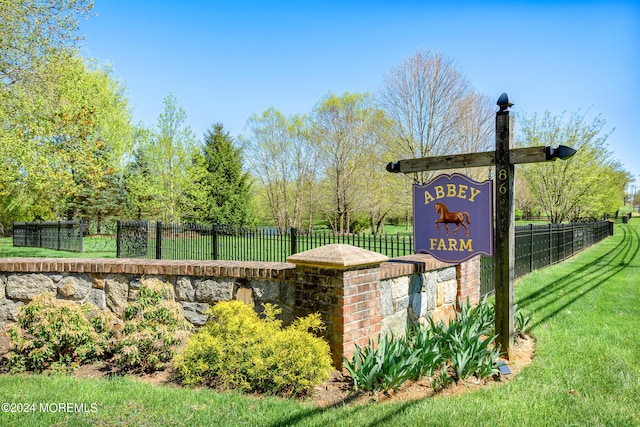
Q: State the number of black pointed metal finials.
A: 3